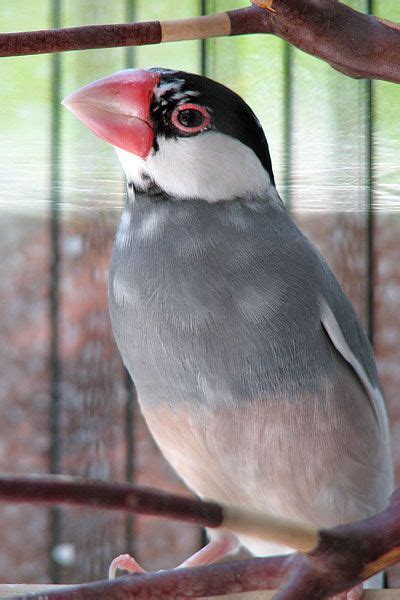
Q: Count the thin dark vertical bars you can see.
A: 5